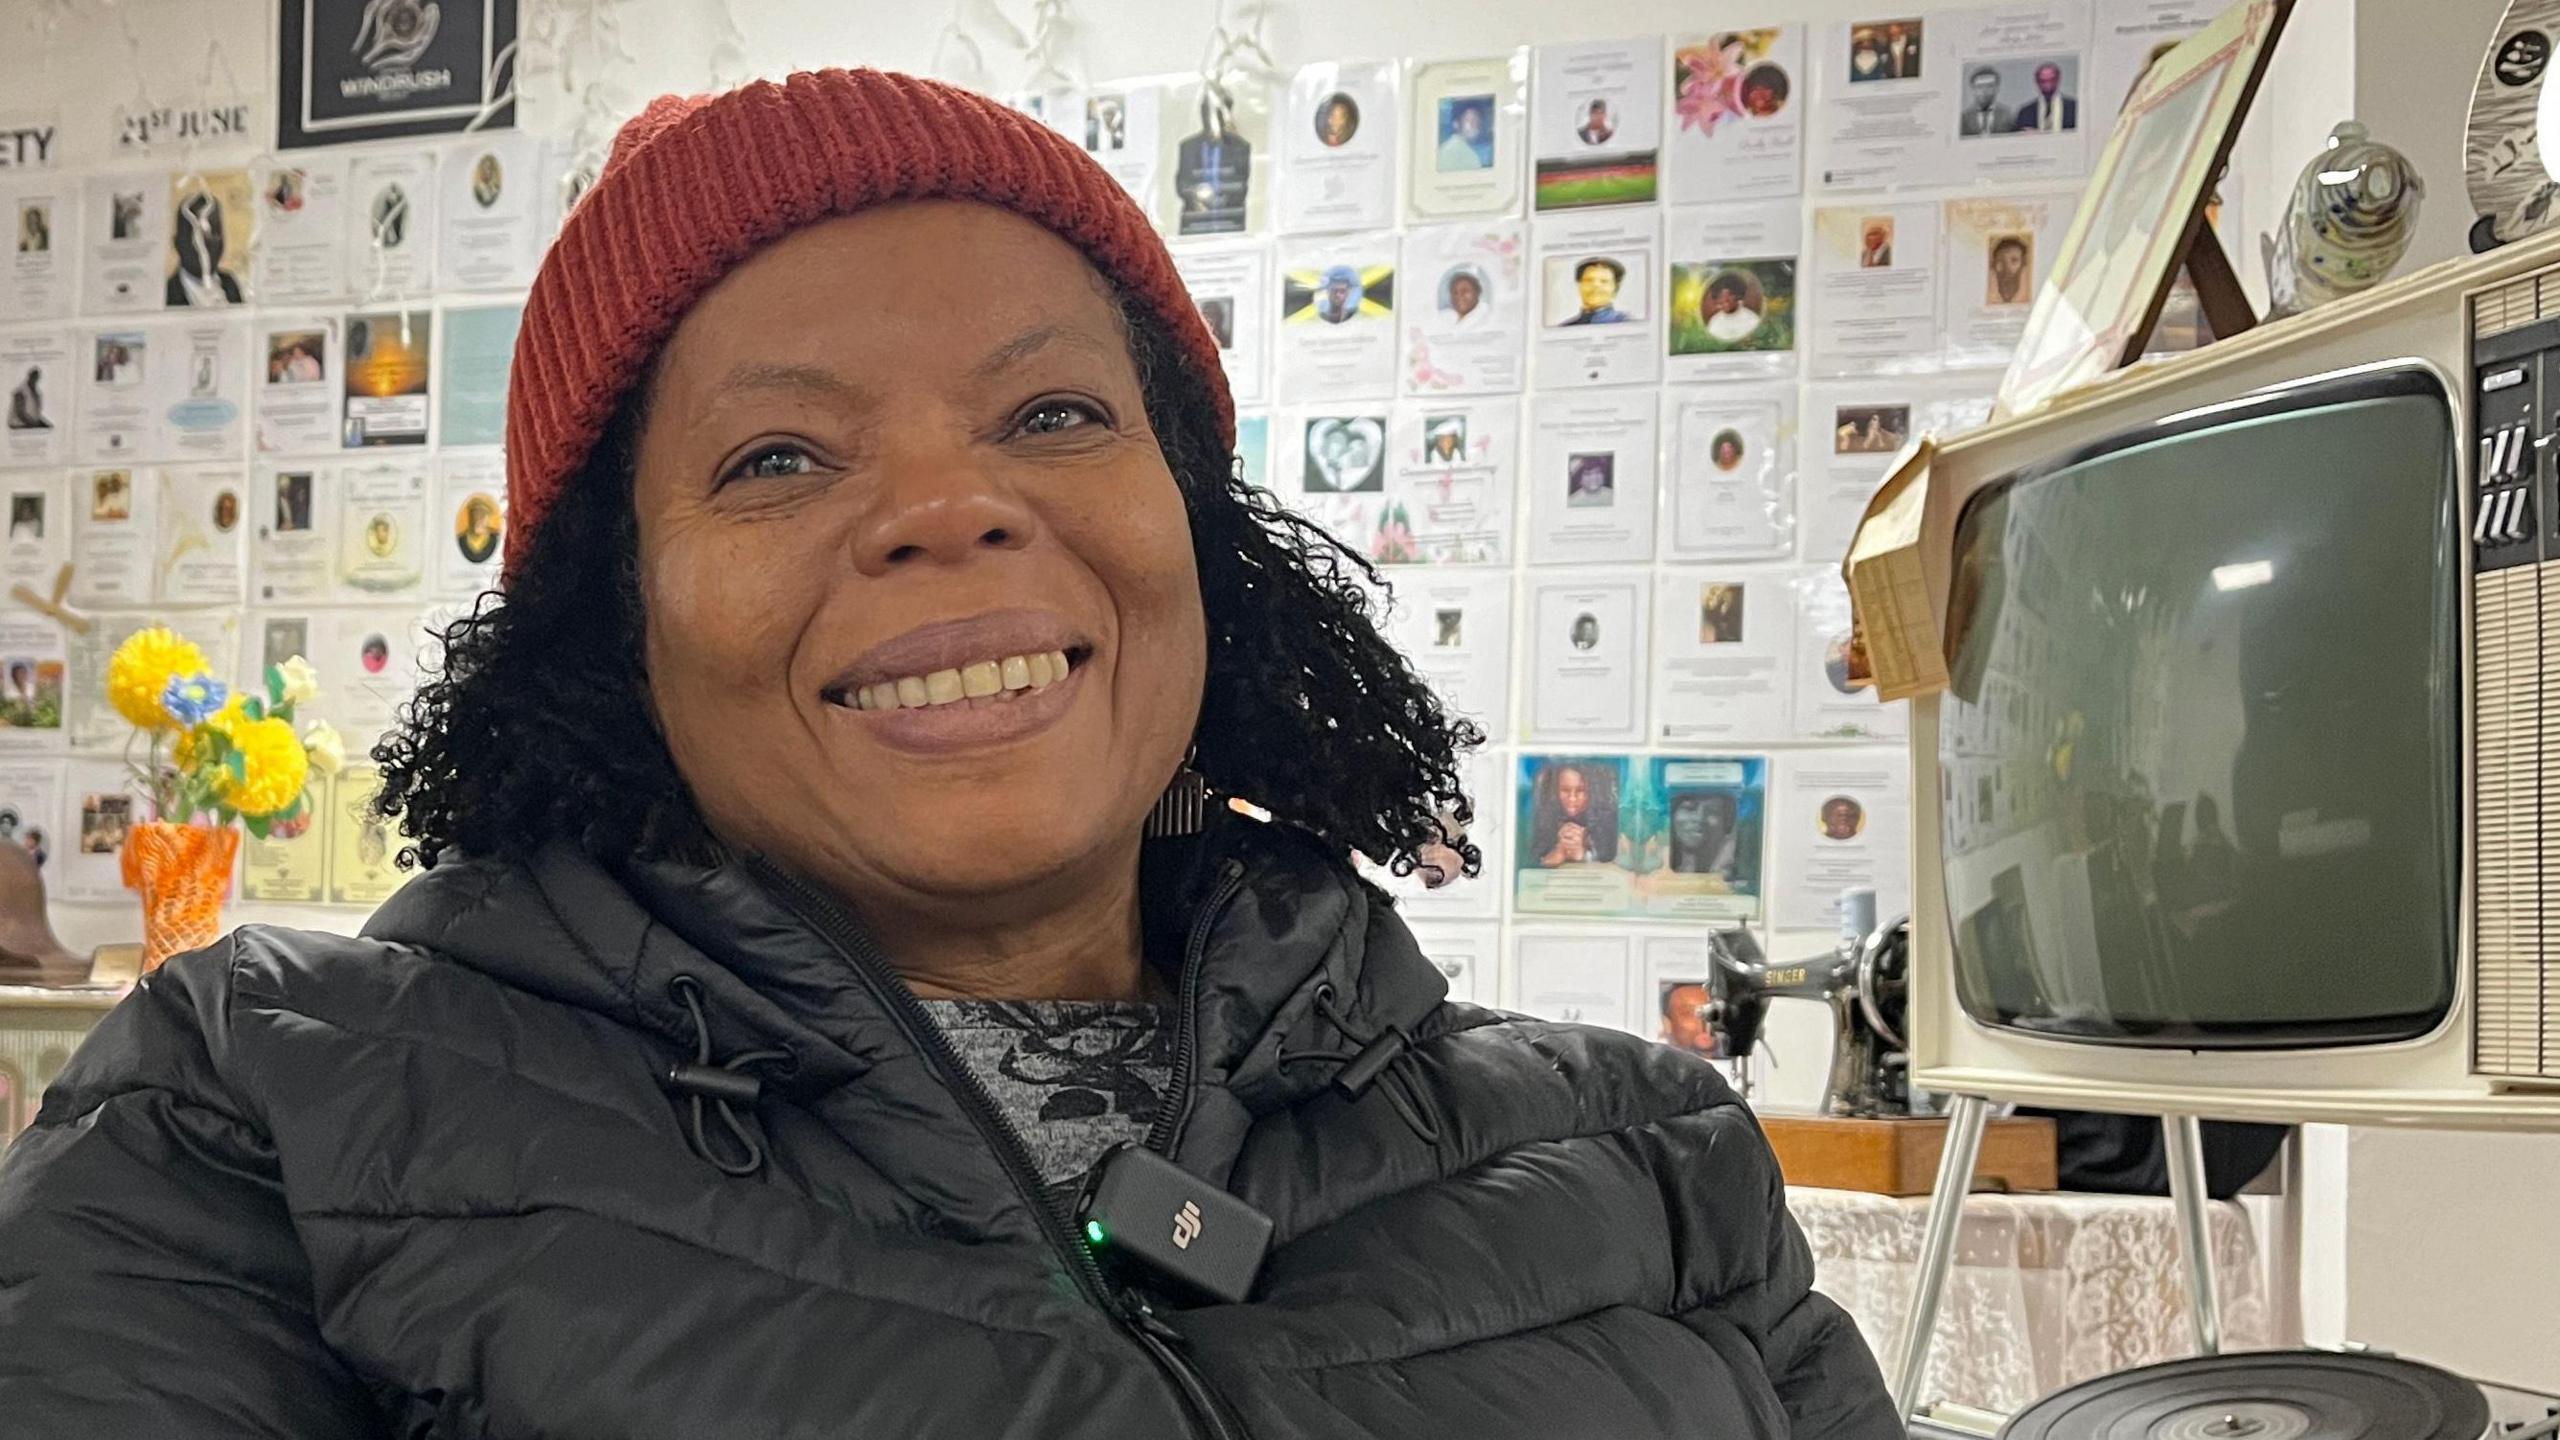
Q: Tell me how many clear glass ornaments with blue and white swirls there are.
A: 1